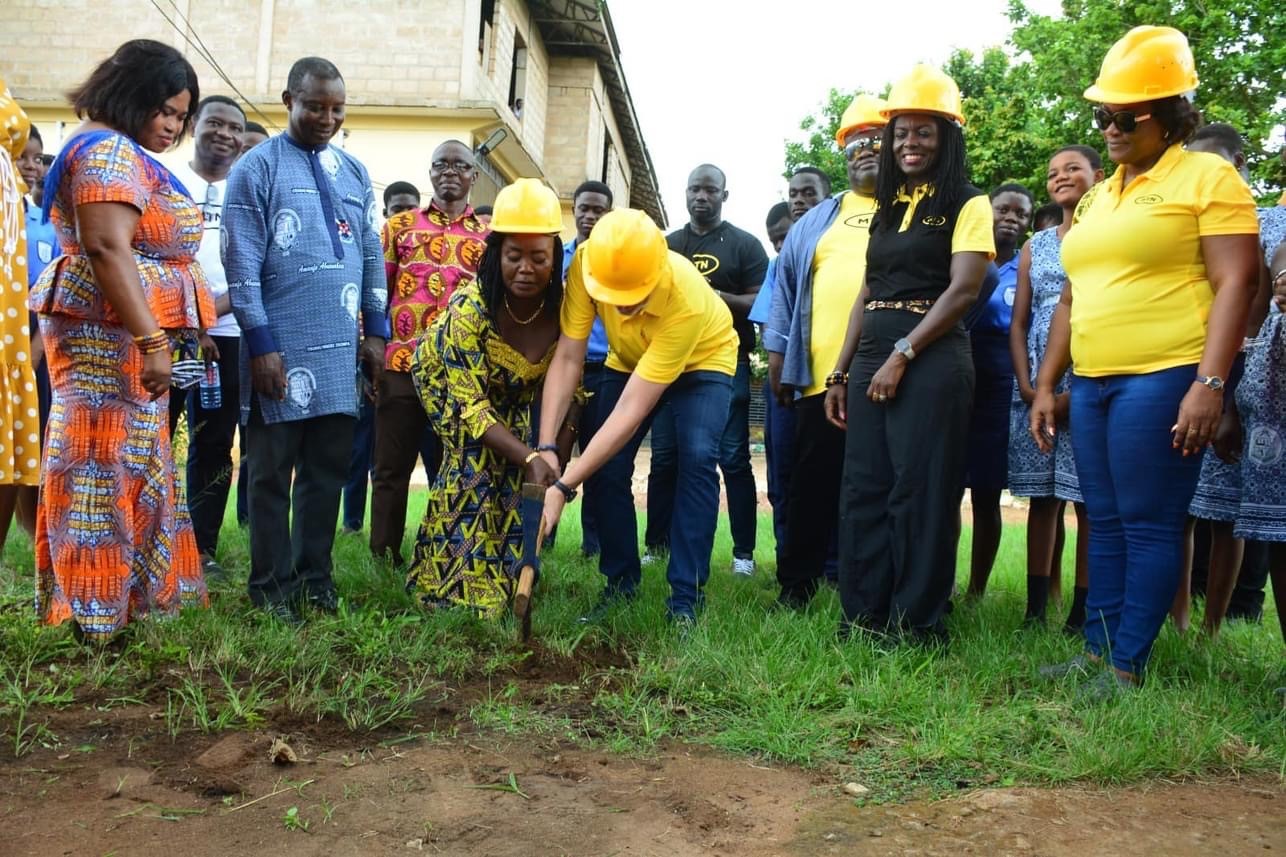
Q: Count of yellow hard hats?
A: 5